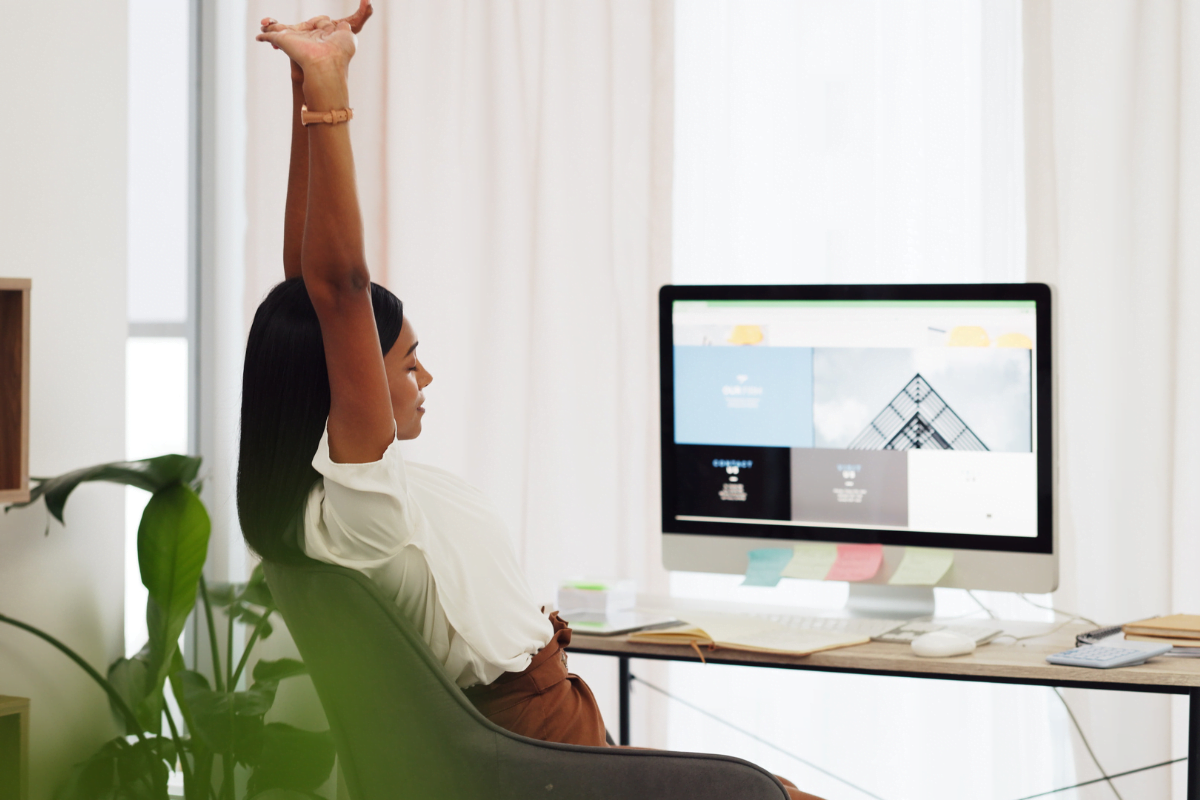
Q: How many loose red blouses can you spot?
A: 0